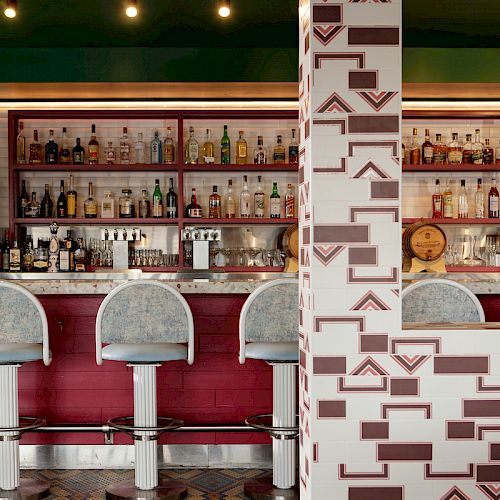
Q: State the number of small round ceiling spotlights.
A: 3